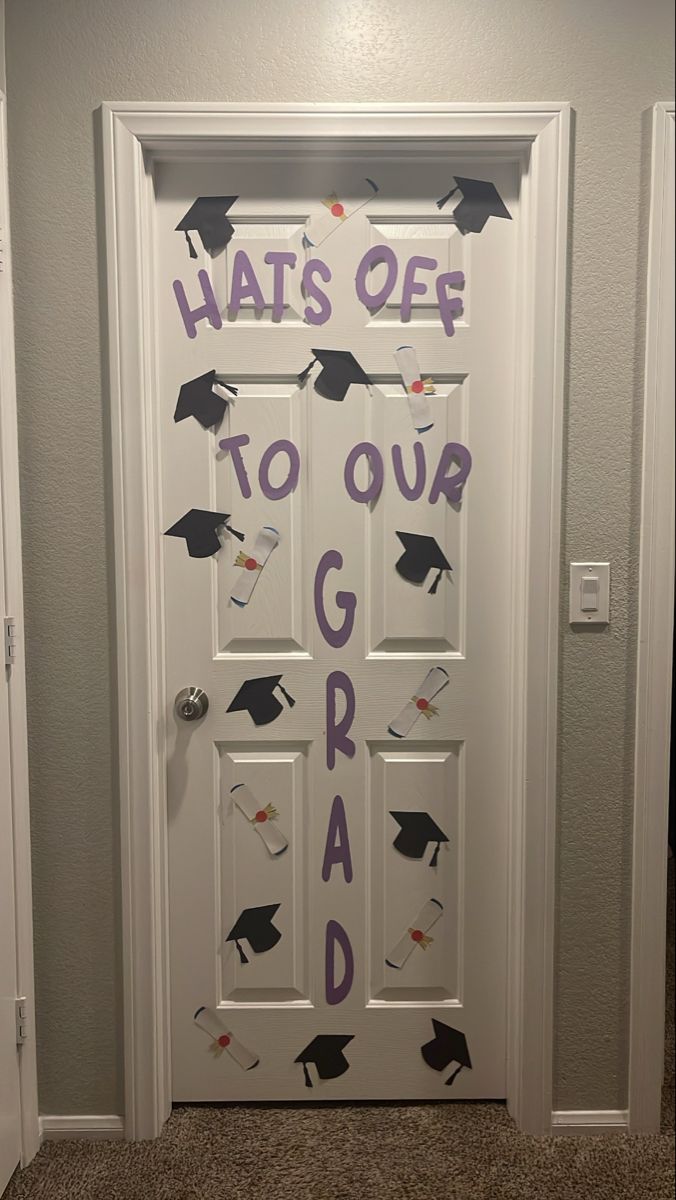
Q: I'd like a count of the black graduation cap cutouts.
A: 11